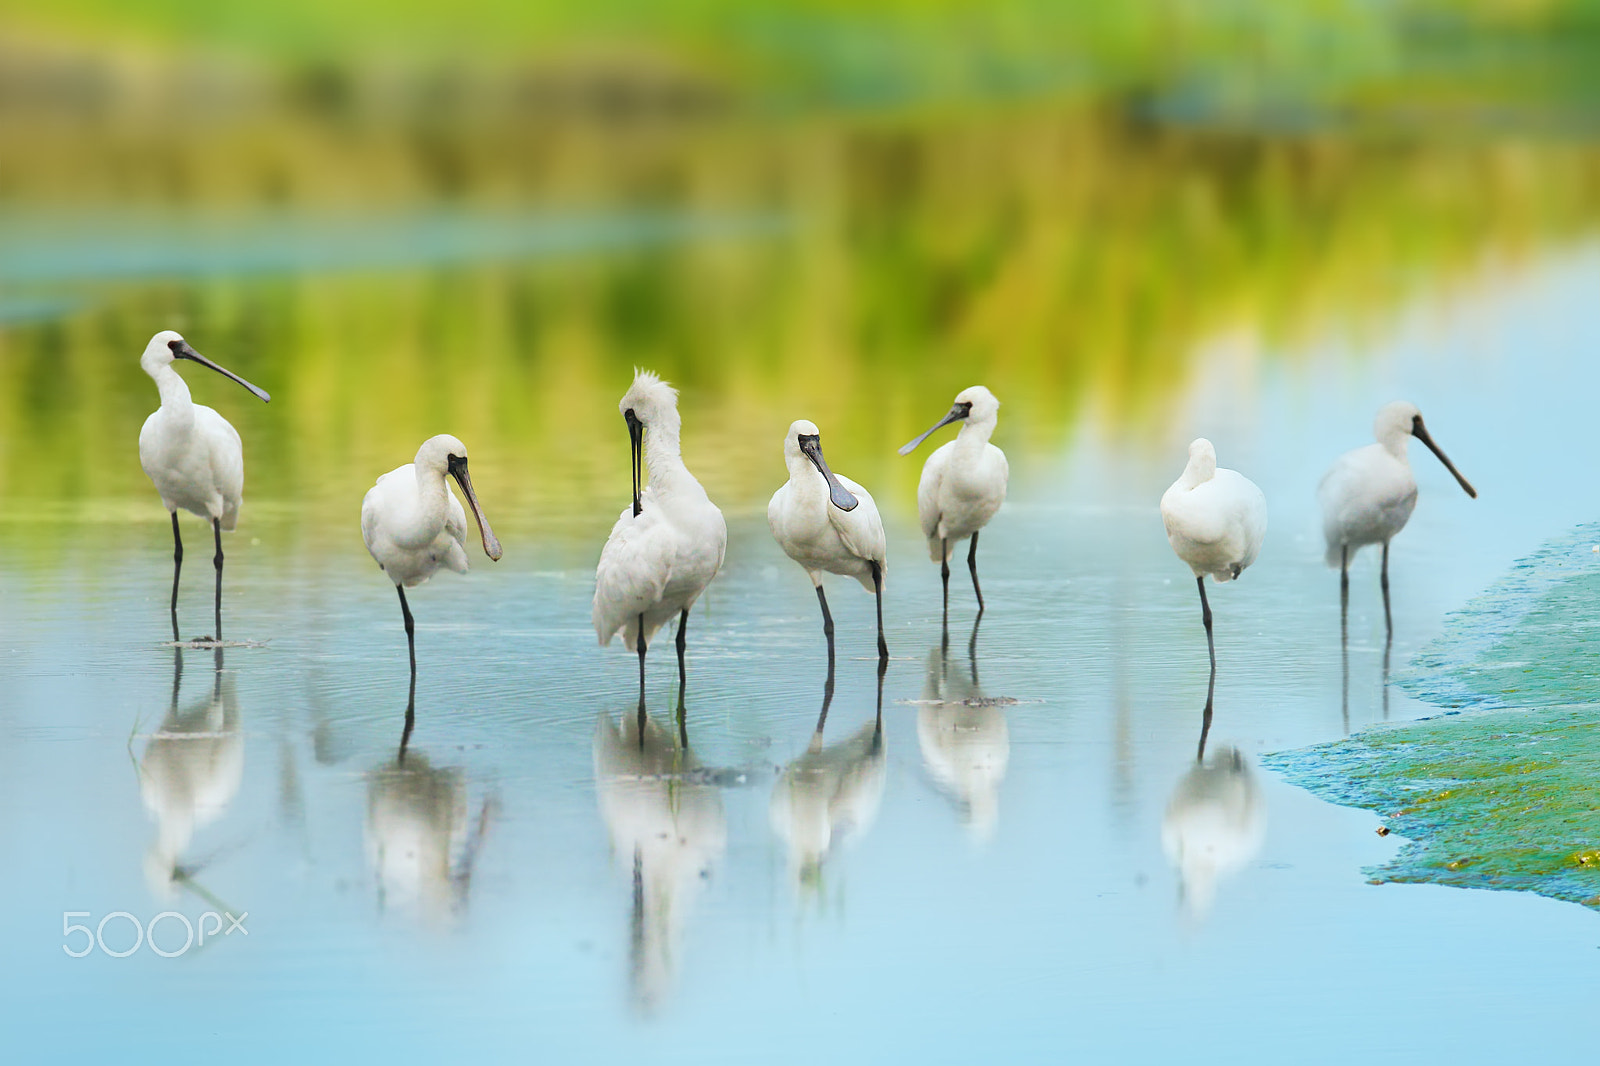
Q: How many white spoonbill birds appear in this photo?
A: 7